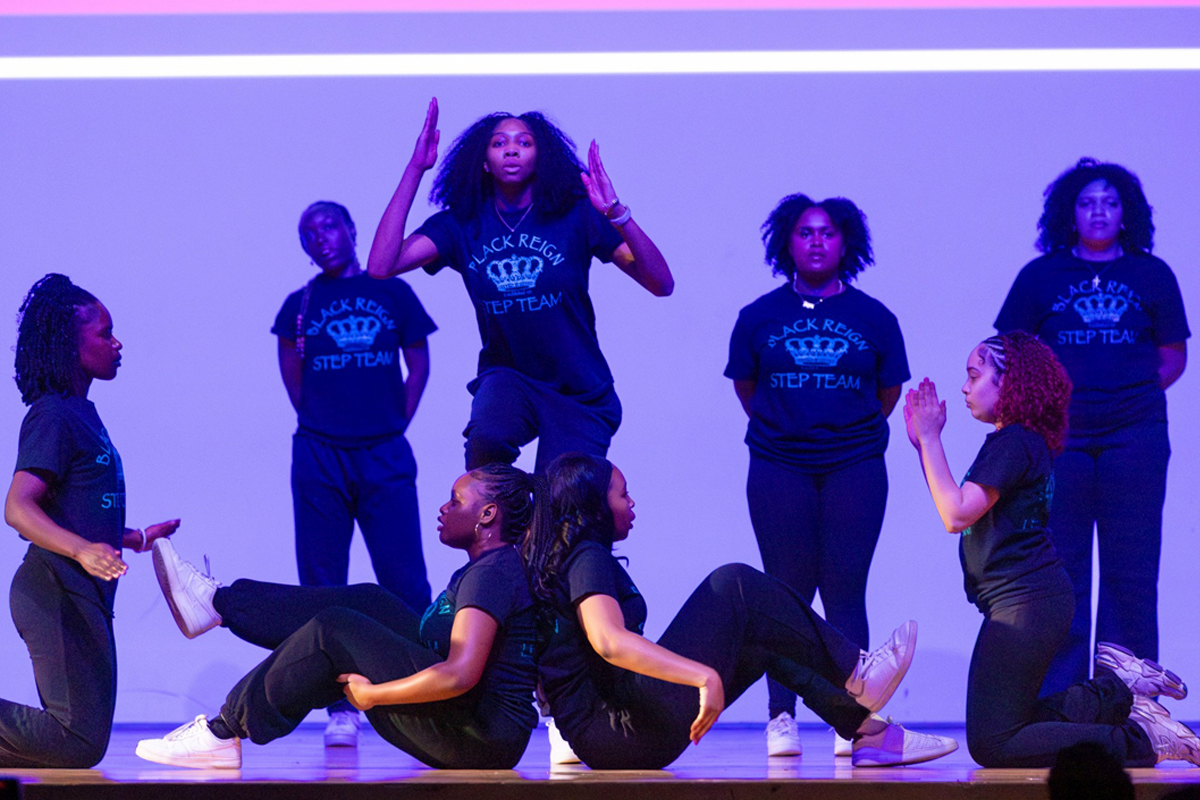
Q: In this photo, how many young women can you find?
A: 8